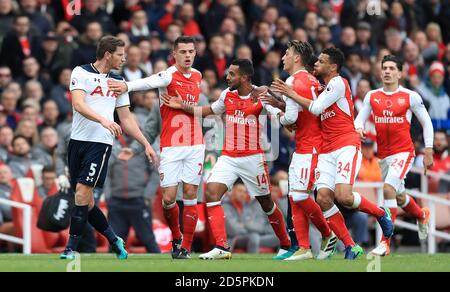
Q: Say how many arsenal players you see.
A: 5